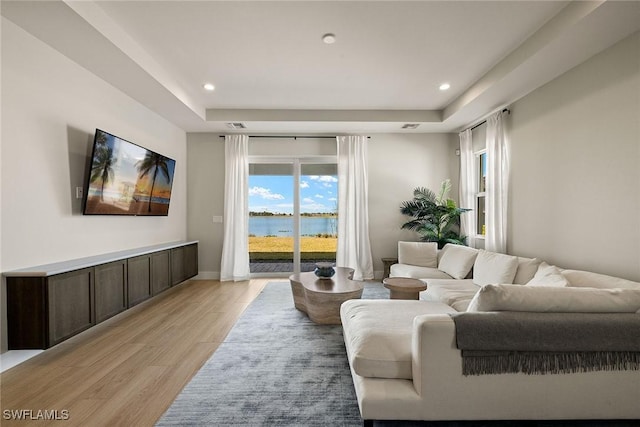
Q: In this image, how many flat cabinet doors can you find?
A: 6